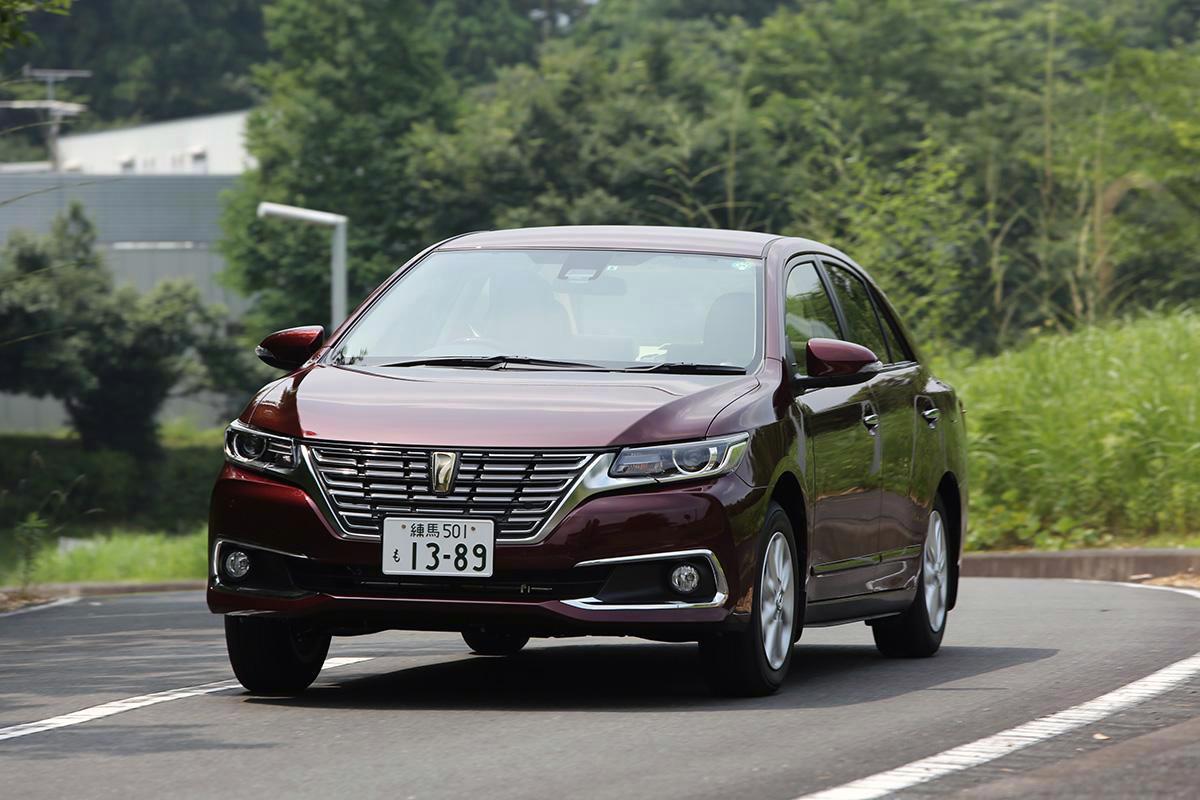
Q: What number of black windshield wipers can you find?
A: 2